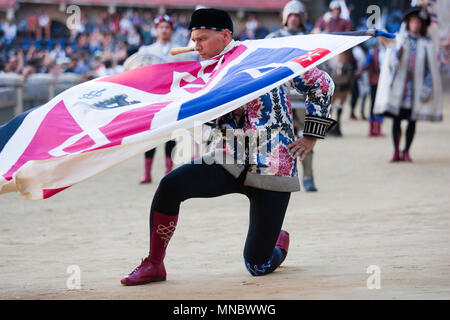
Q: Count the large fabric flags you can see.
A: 1